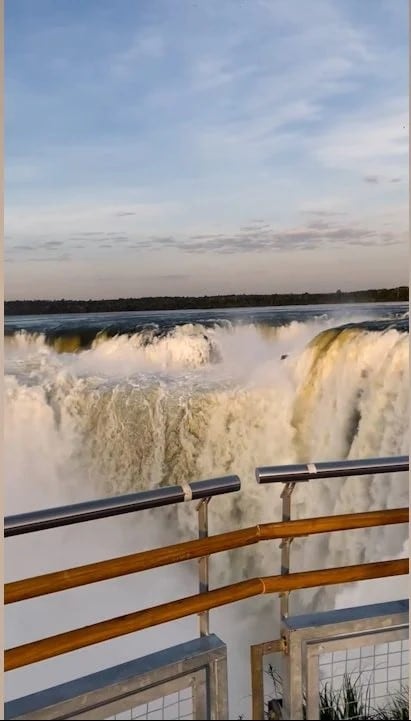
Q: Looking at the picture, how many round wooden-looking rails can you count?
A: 2